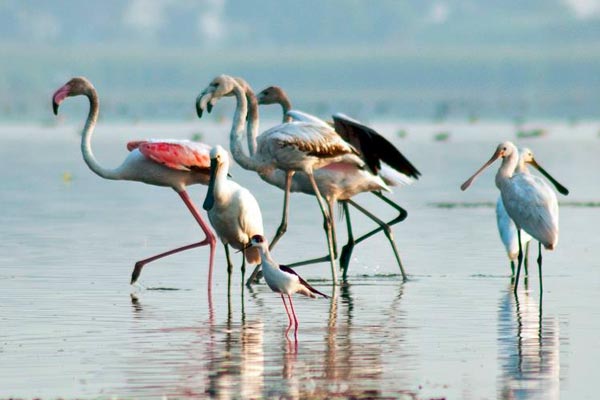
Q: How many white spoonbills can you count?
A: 3